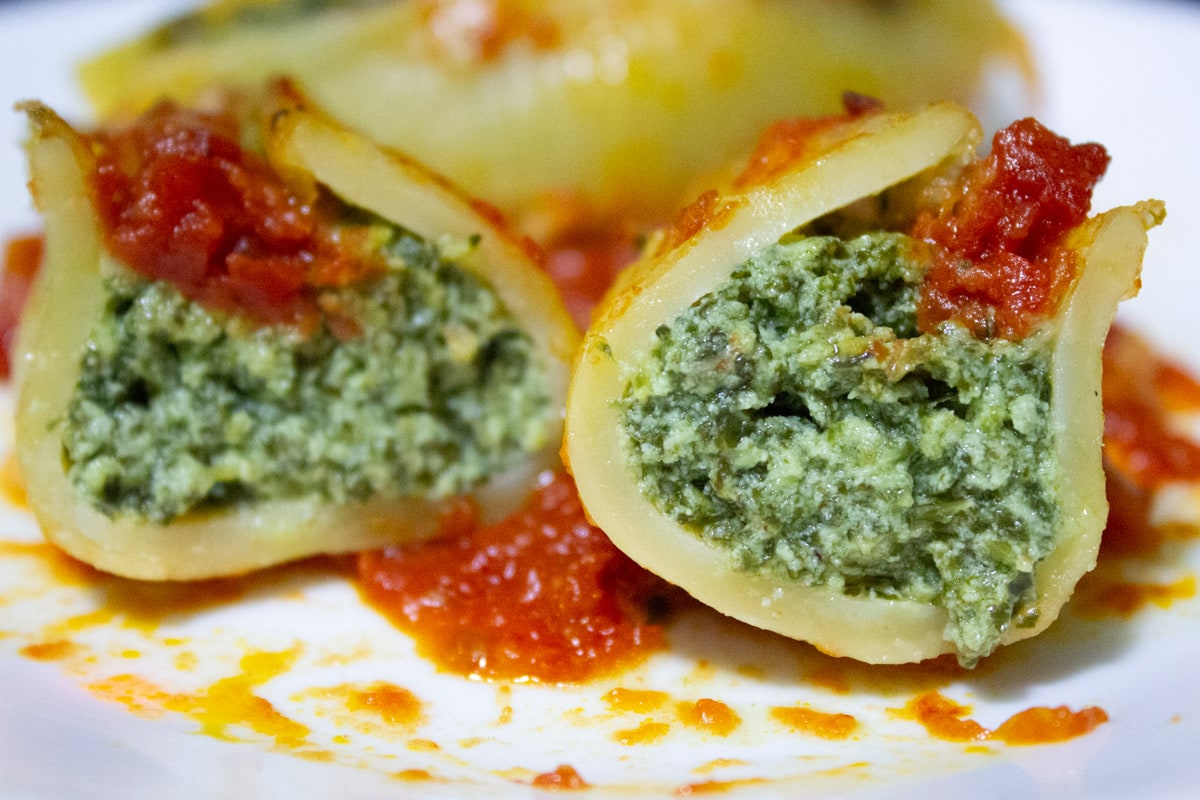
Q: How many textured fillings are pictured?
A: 2